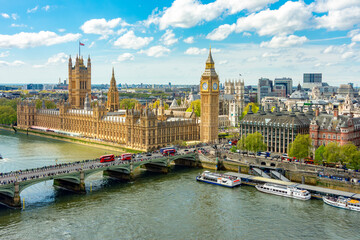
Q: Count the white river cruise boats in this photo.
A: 3